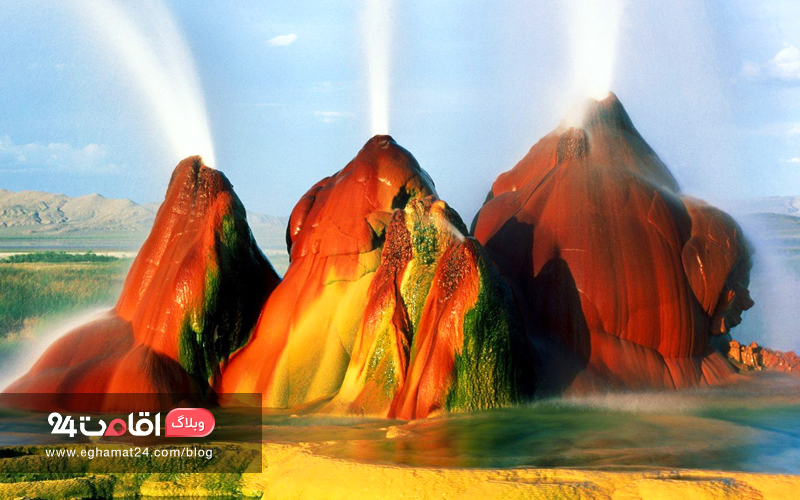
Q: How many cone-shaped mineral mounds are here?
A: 3